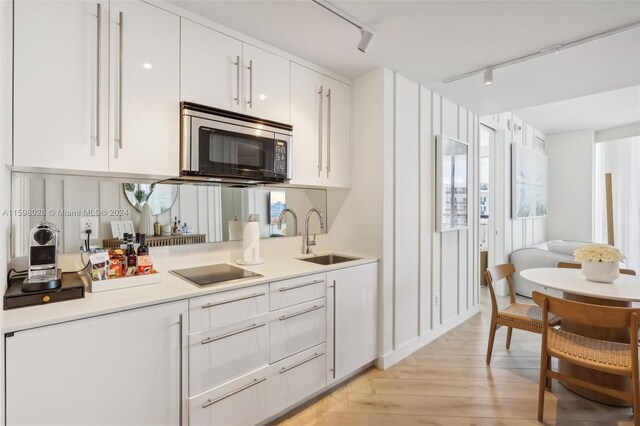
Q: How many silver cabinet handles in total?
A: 14